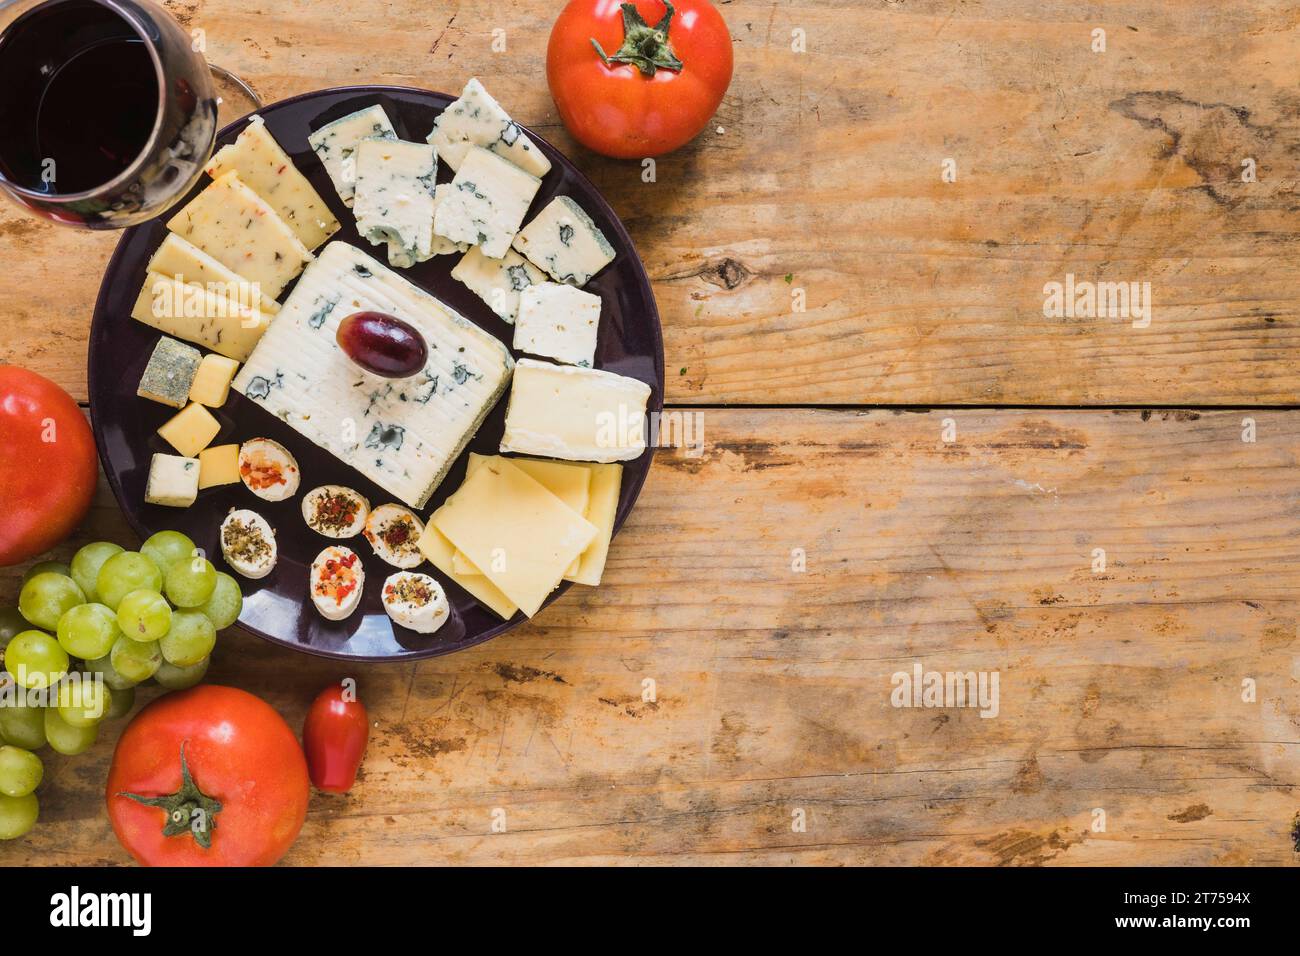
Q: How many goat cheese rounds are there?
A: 6